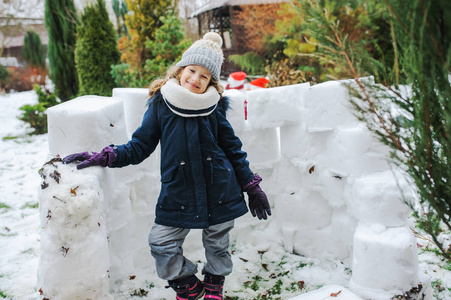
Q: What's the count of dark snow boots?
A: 2